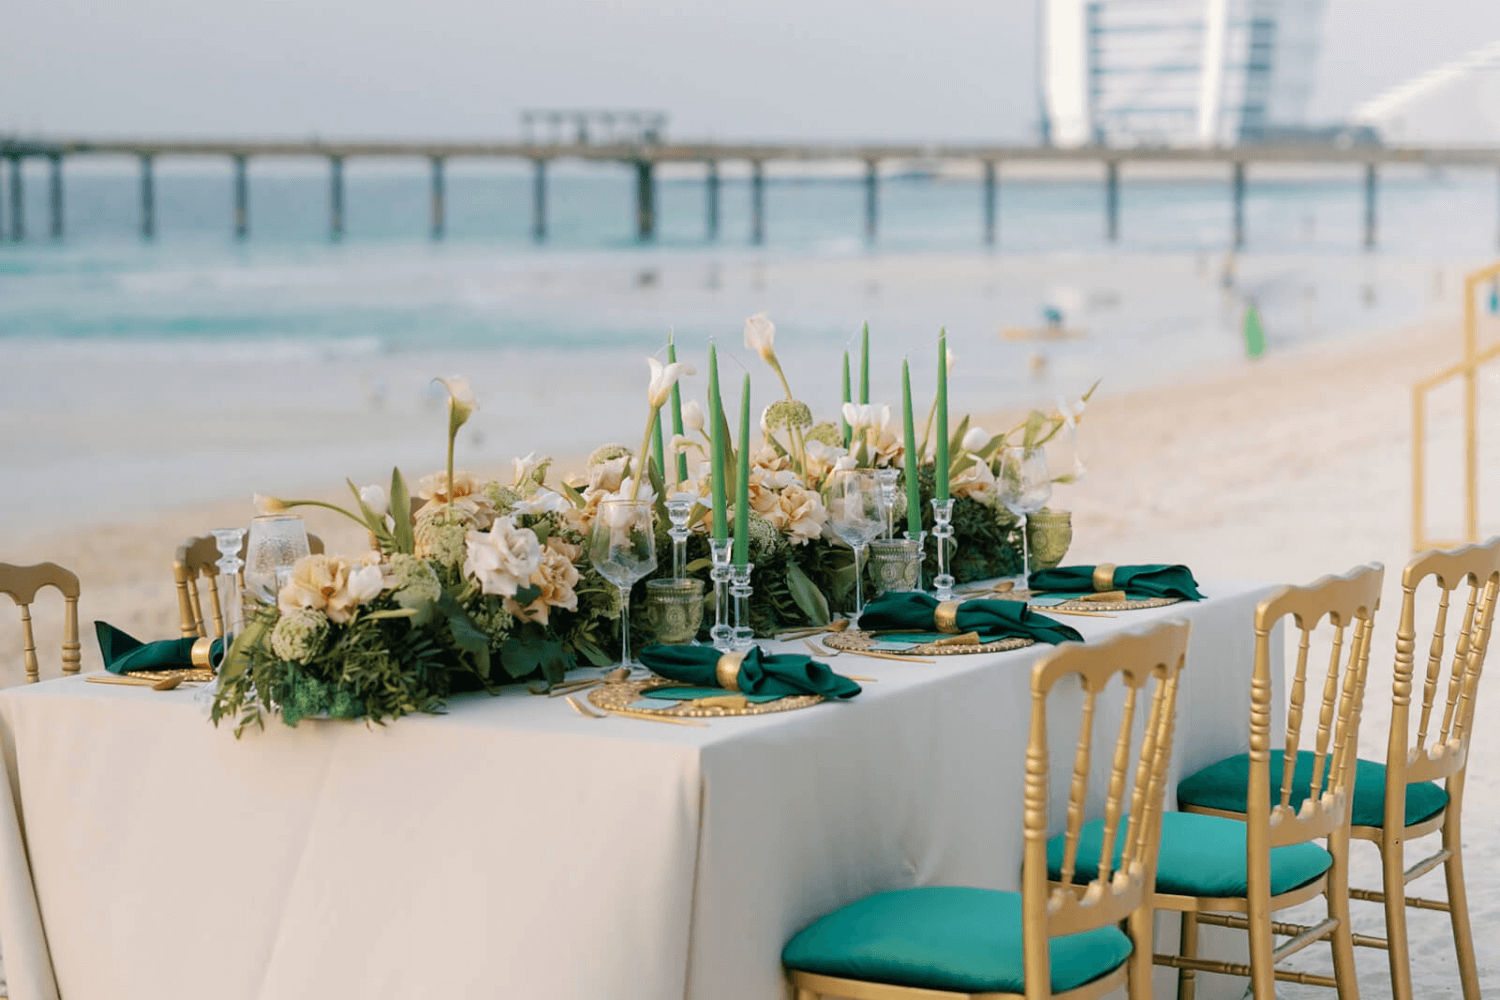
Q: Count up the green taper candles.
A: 8